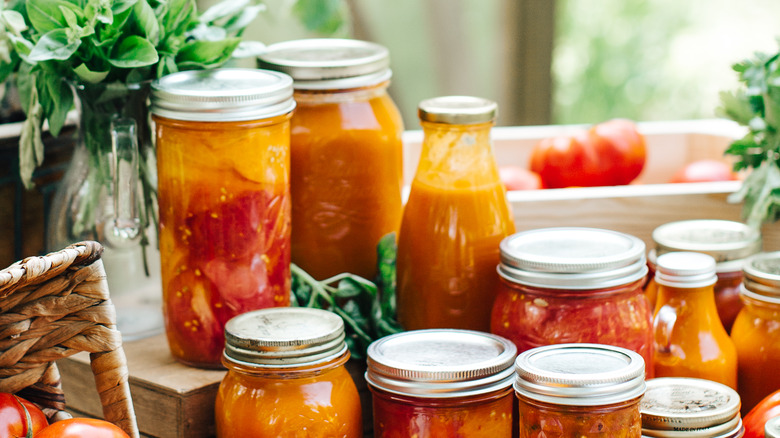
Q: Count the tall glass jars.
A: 3